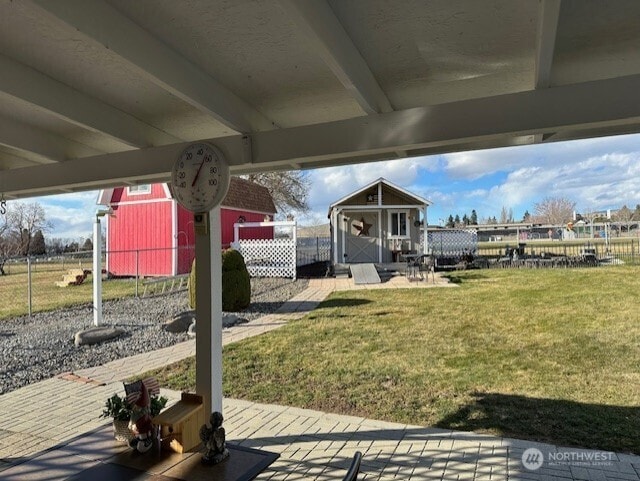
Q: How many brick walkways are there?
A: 1